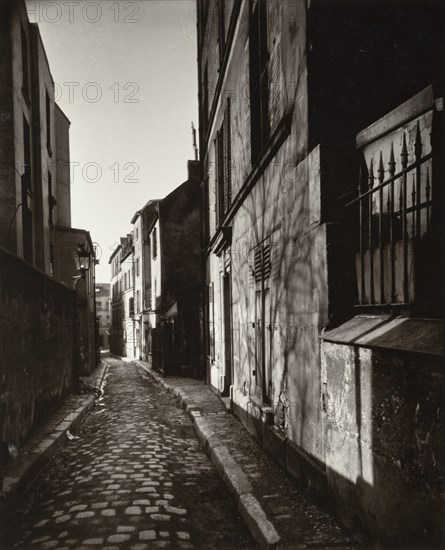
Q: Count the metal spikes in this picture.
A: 6